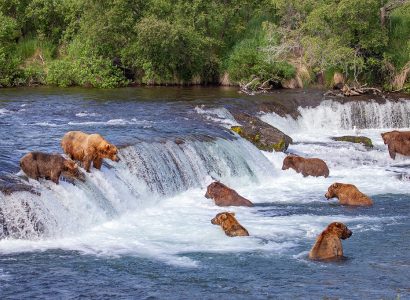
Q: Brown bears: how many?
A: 8